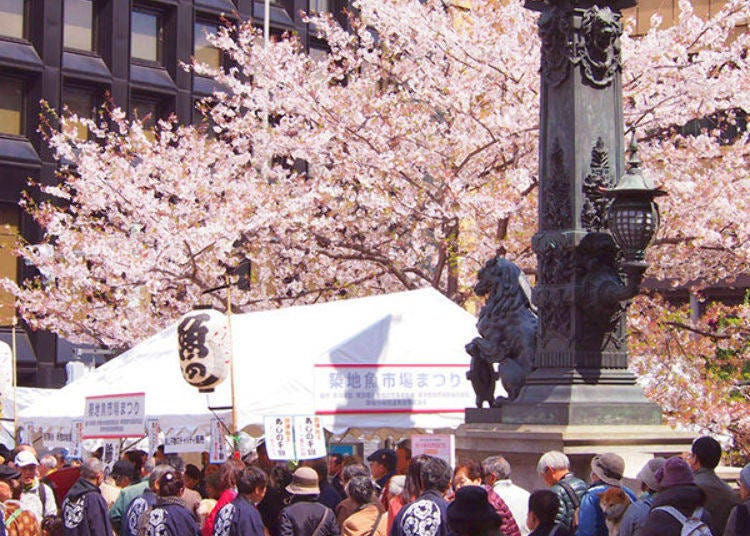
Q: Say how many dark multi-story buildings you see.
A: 1